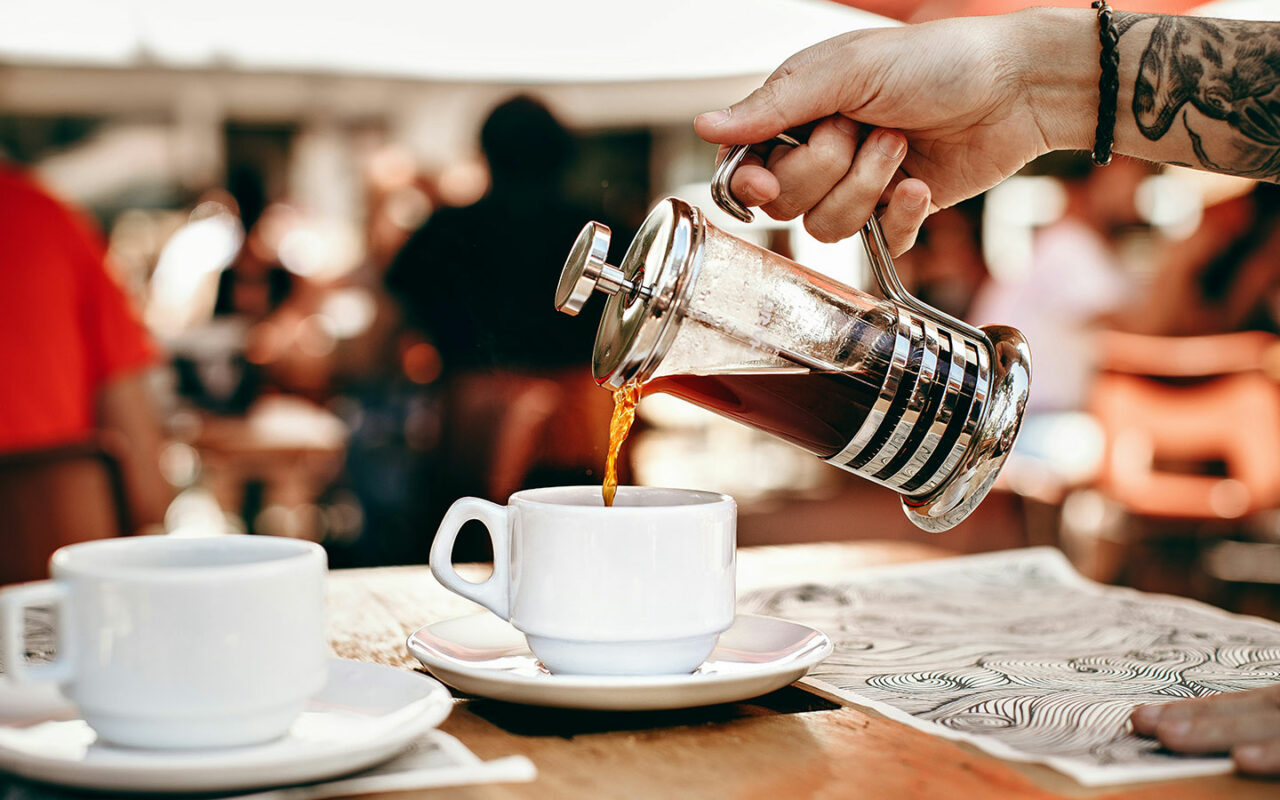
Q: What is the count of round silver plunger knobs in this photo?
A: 1